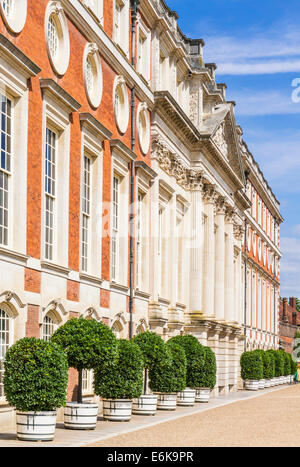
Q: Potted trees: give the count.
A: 12